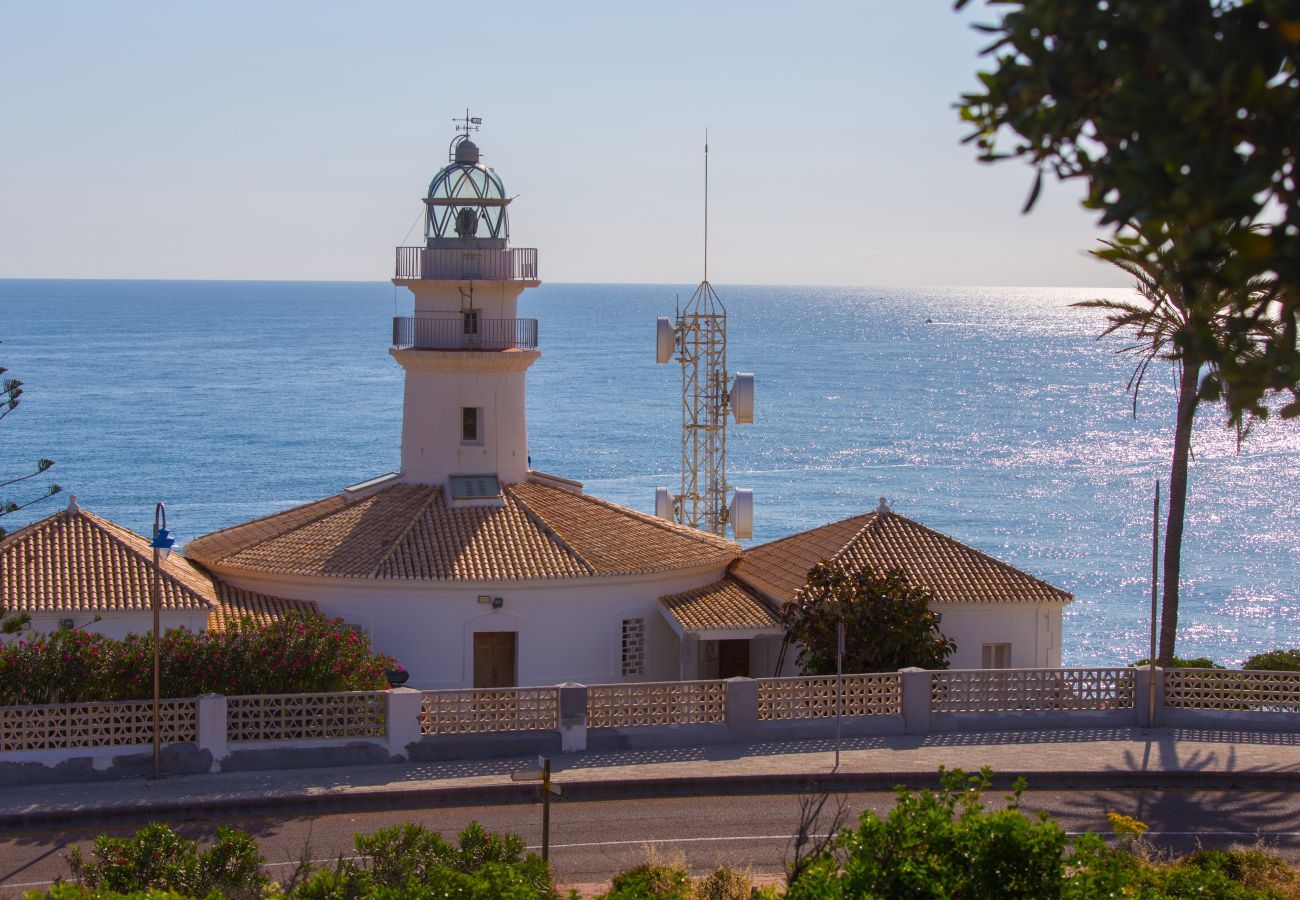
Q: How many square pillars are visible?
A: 6